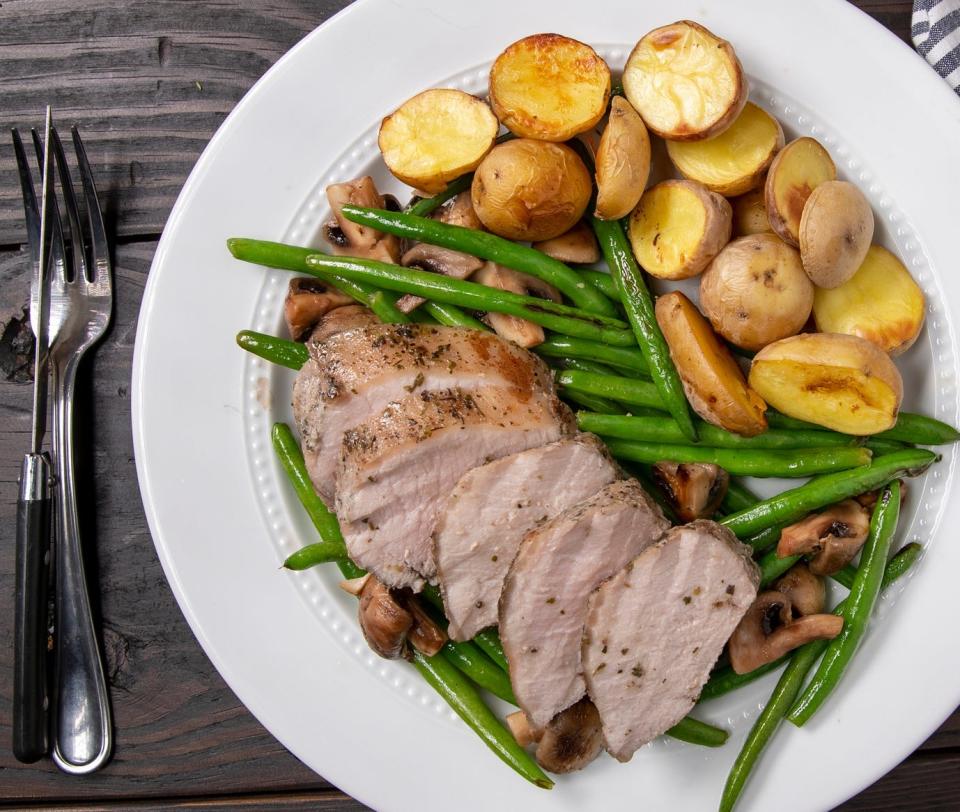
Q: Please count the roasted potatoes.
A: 14